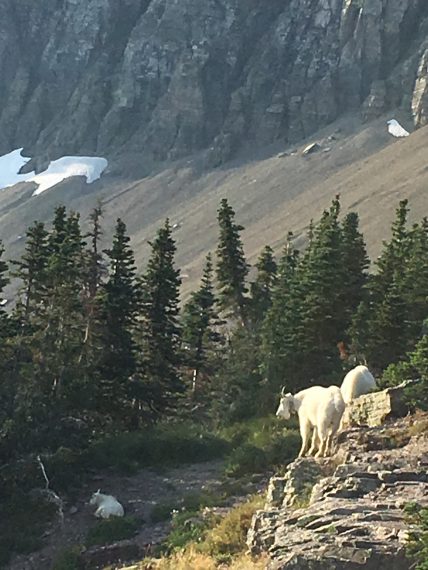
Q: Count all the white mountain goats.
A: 3